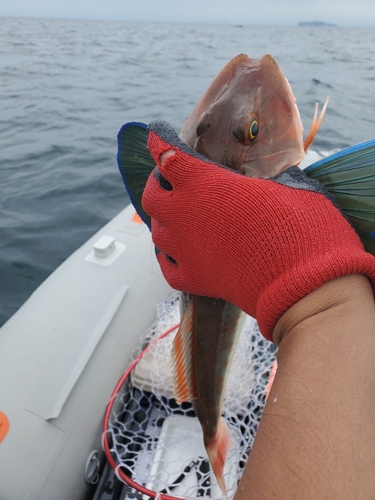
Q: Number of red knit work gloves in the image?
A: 1